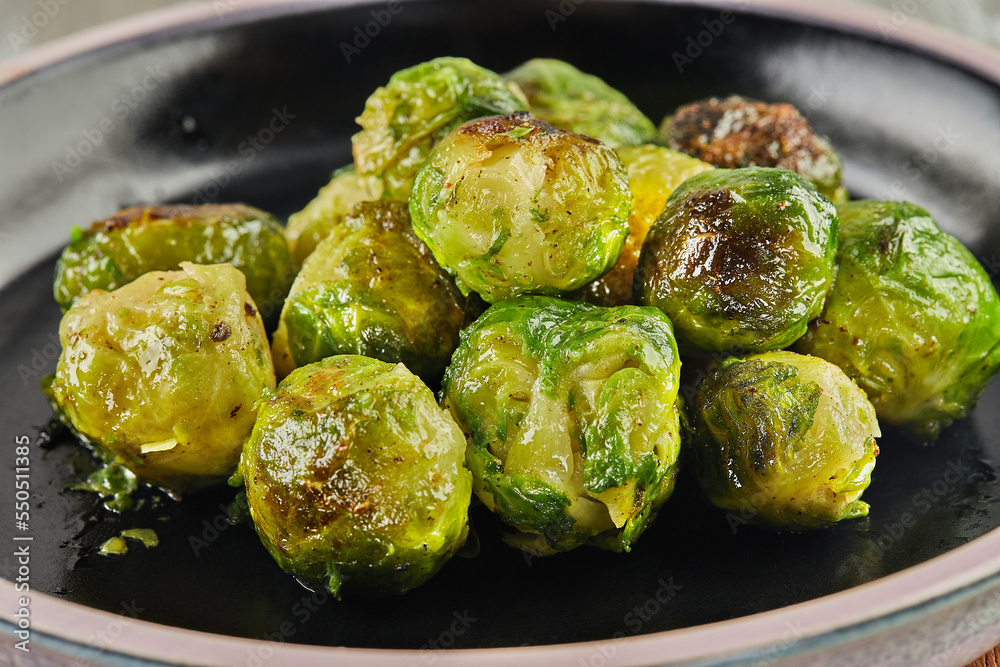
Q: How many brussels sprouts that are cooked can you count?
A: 14